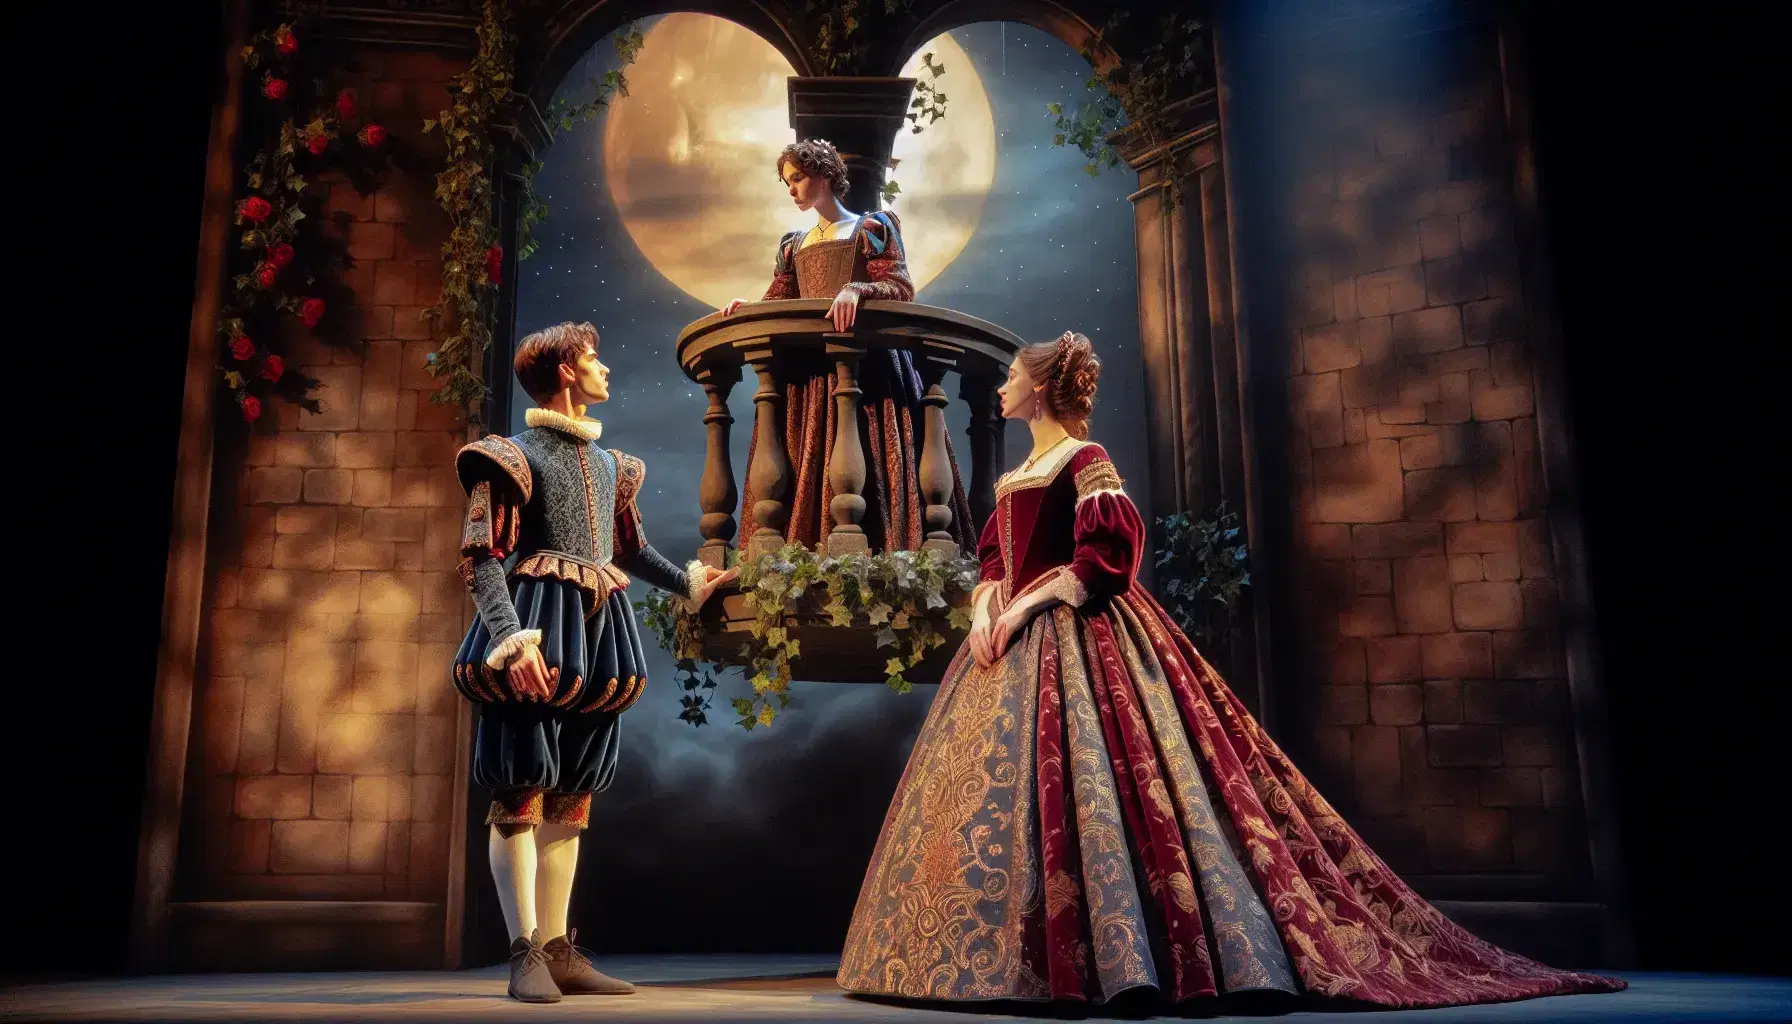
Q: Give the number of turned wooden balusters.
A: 5